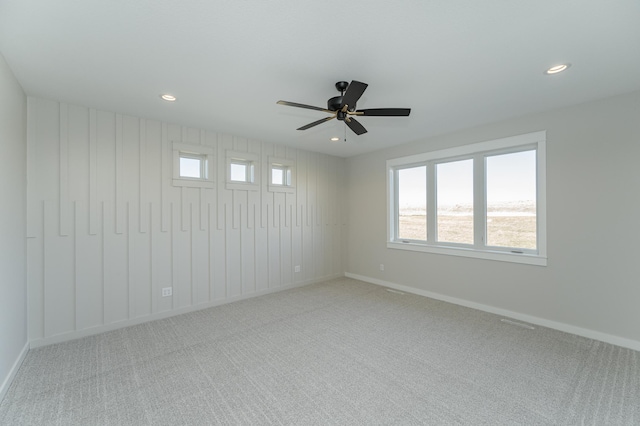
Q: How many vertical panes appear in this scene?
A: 3